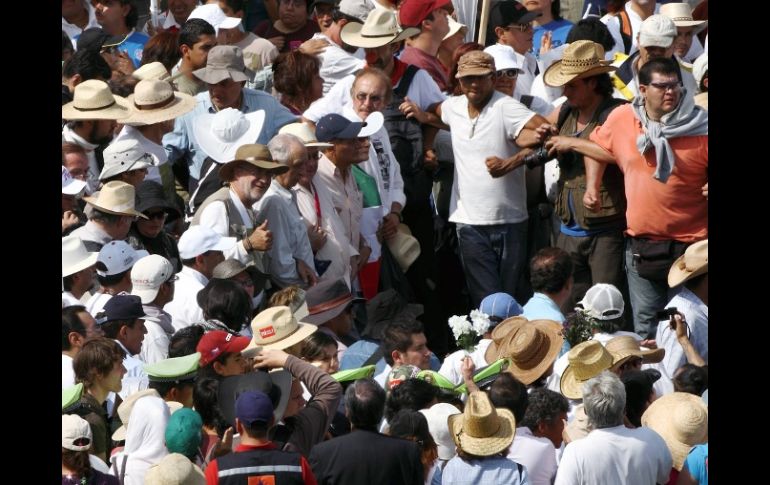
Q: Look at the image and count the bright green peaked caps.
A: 5